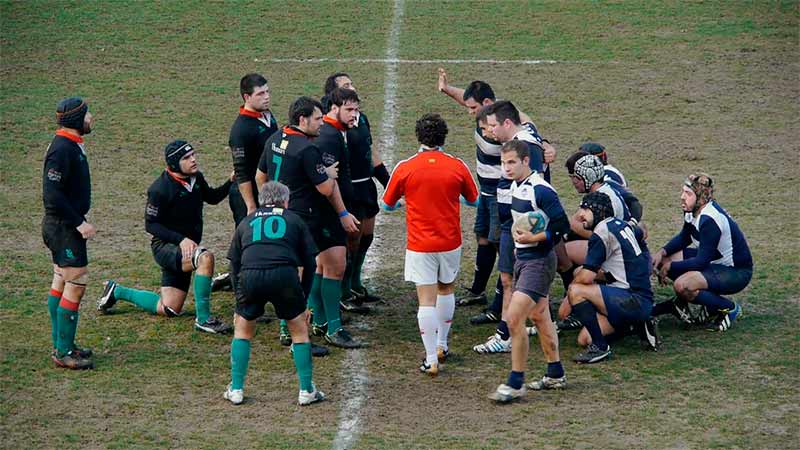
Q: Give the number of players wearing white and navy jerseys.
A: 9